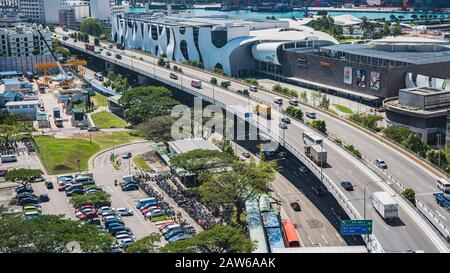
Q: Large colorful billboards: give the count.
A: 3